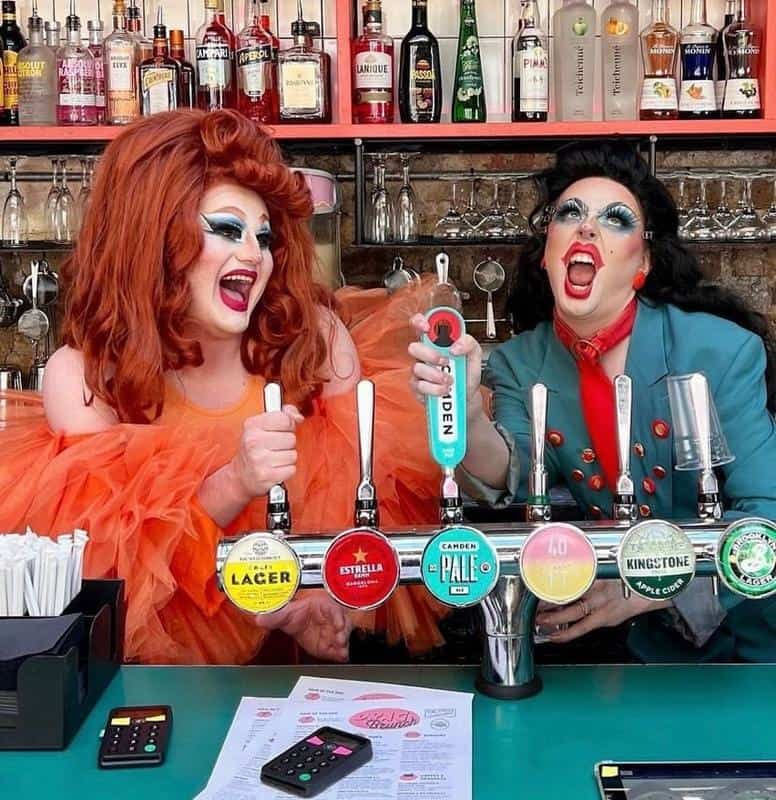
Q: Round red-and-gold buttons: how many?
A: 10